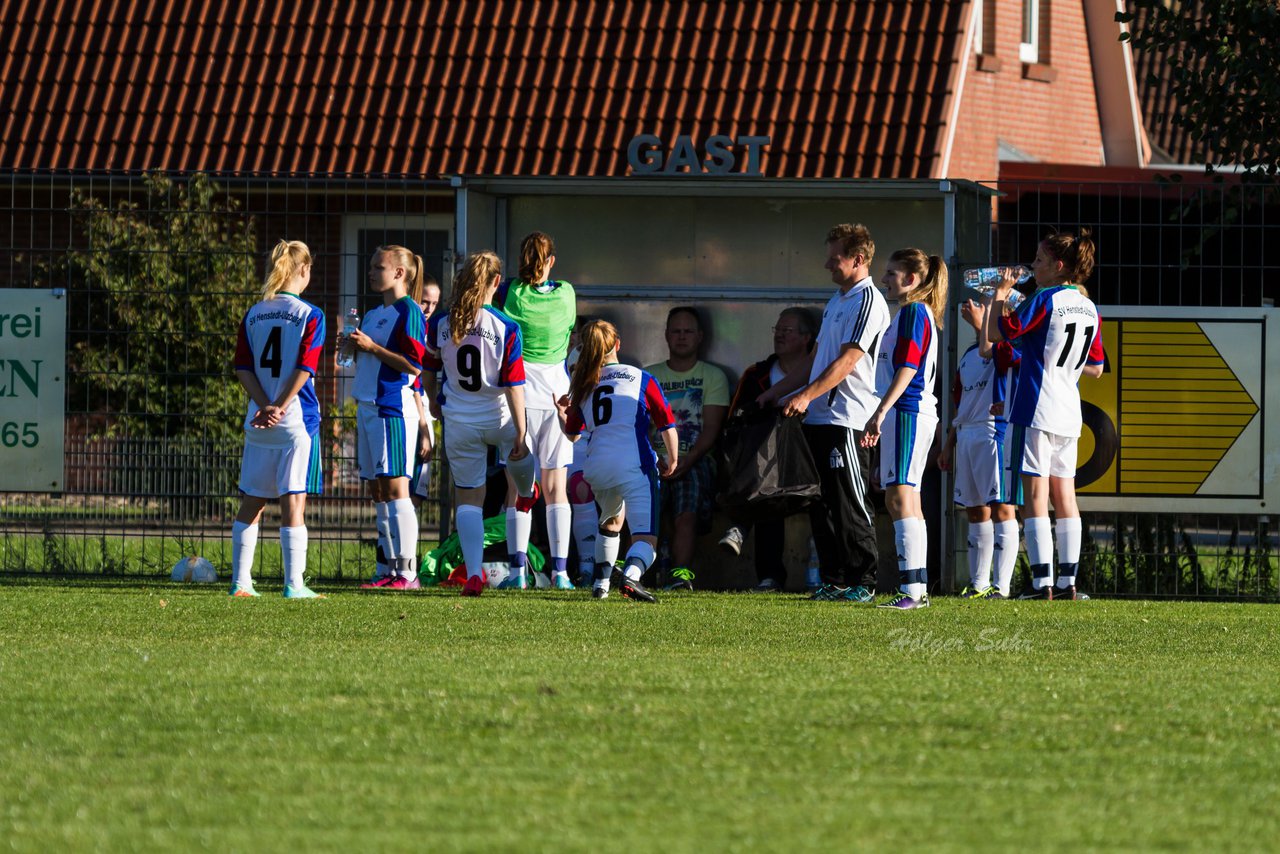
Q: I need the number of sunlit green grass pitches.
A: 1